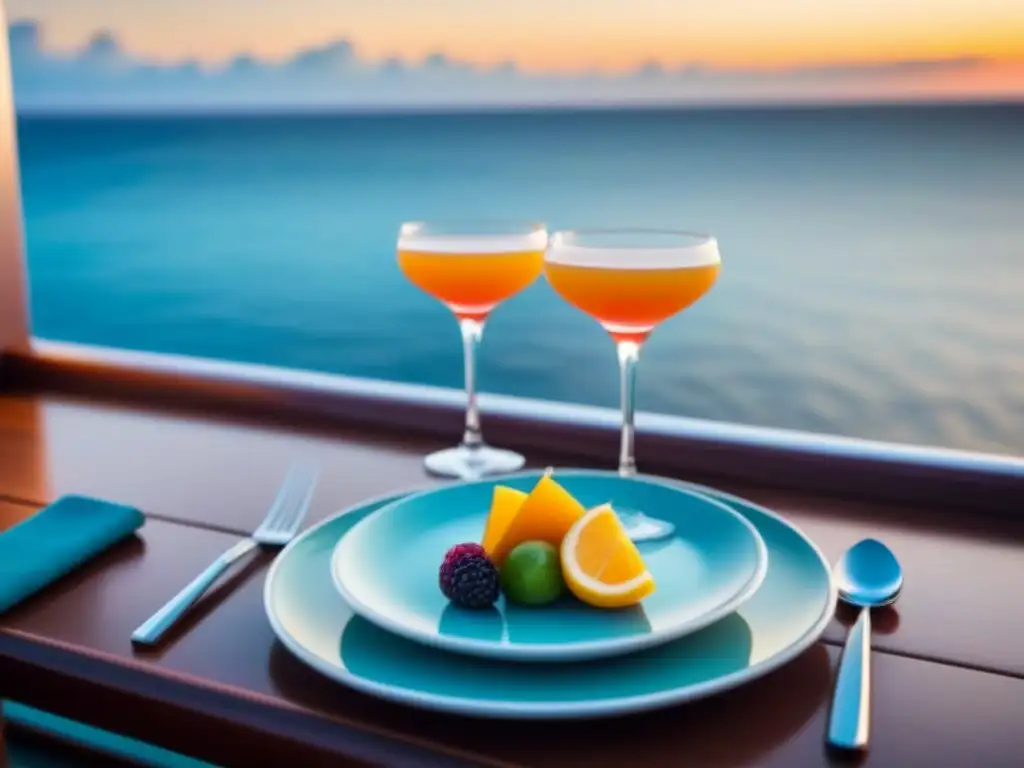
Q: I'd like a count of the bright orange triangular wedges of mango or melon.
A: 2